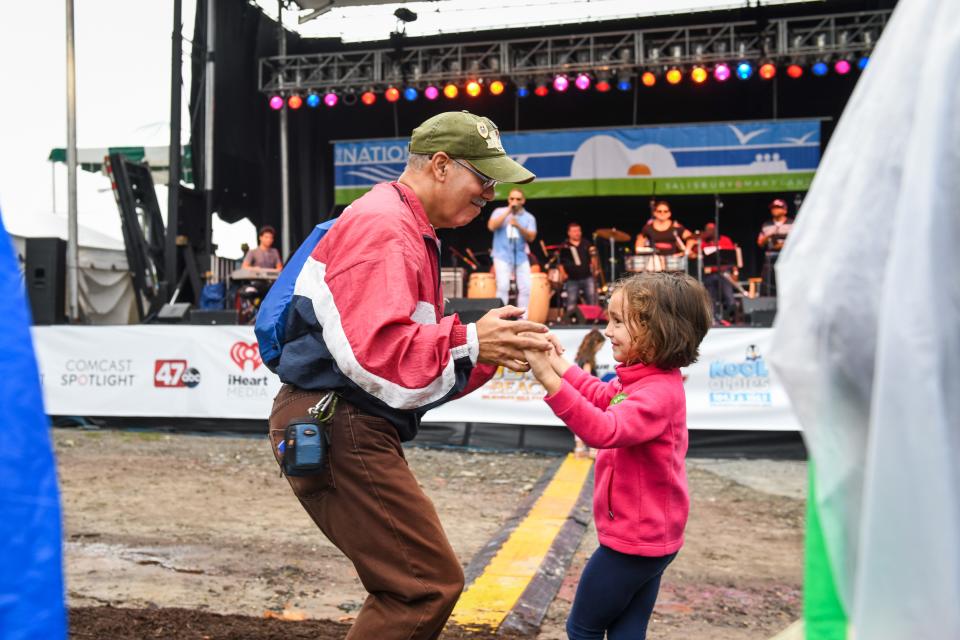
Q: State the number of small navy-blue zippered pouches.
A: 1